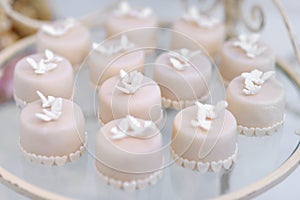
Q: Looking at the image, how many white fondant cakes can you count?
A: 12